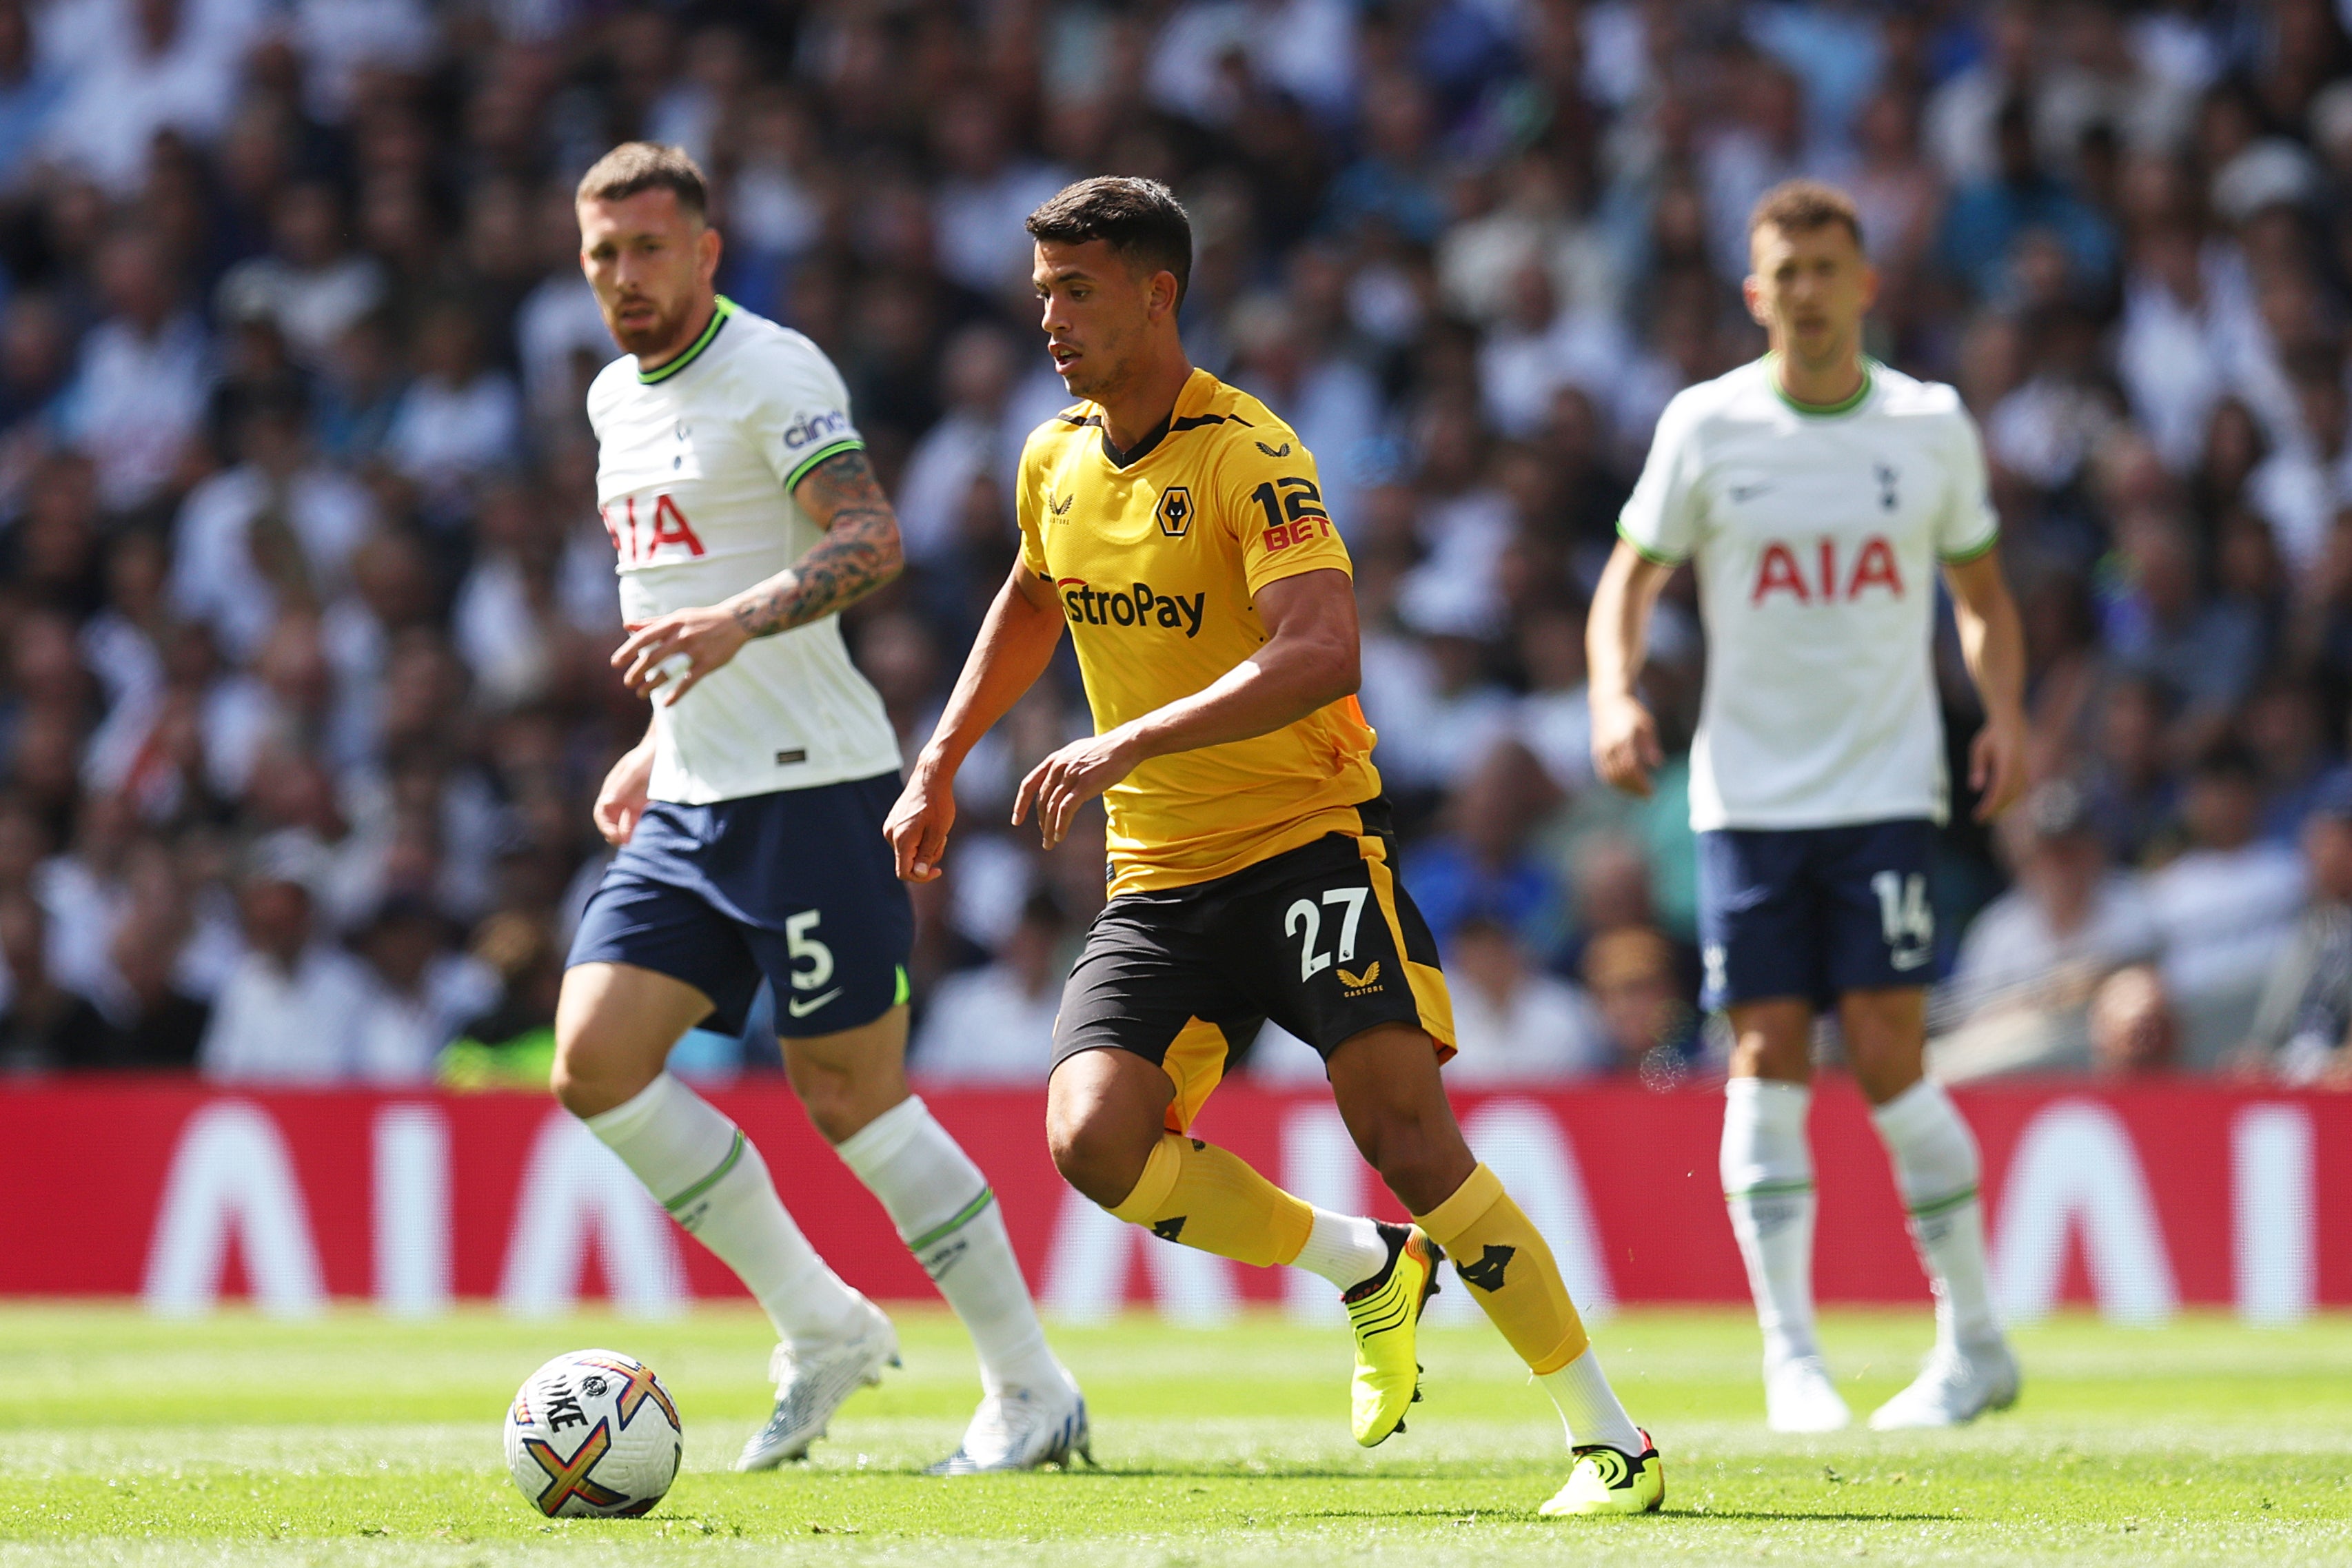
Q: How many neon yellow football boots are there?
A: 2